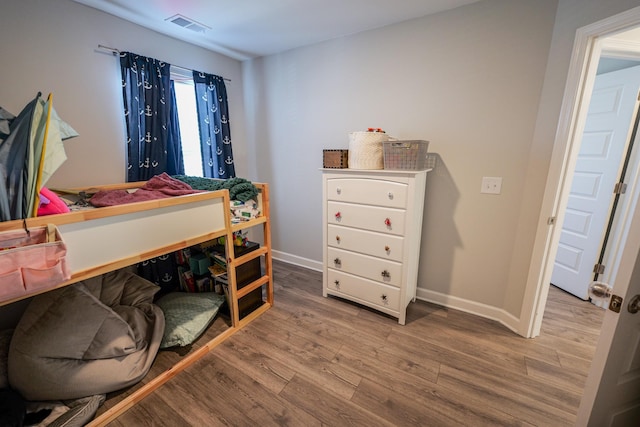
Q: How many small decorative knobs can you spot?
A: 10